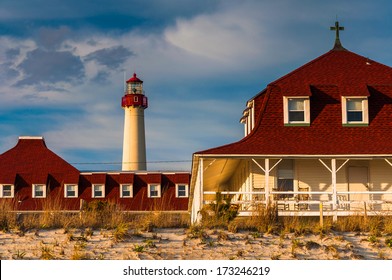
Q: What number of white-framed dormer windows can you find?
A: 9